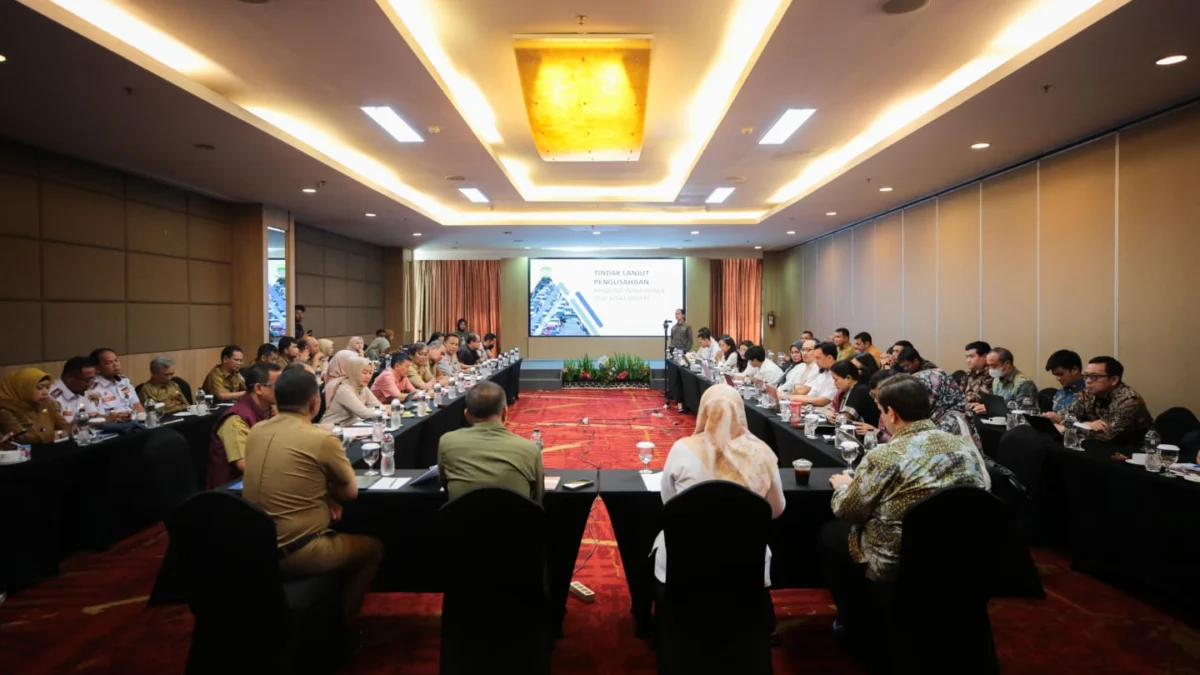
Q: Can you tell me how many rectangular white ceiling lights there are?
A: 4